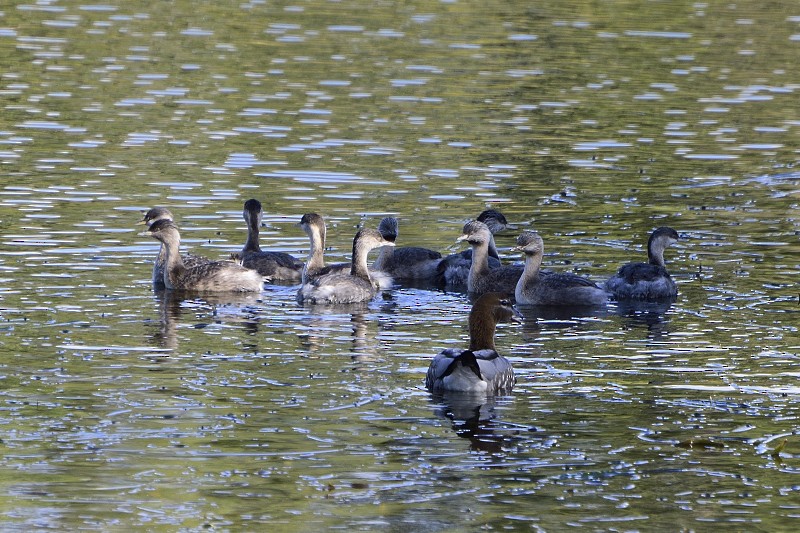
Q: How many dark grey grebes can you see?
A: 10